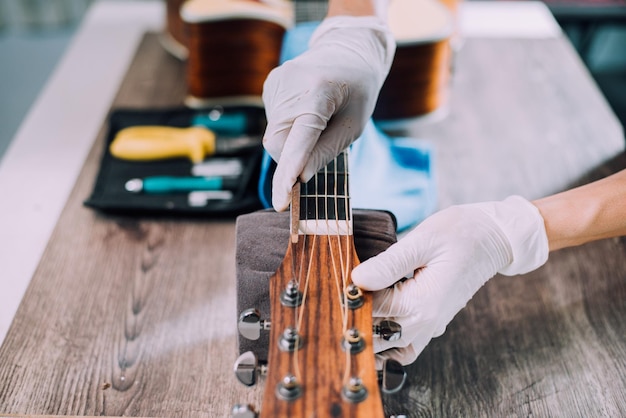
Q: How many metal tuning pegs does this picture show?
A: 6